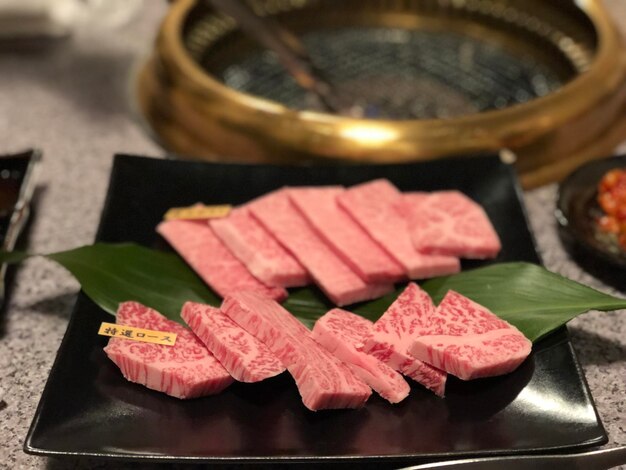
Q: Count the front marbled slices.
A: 6